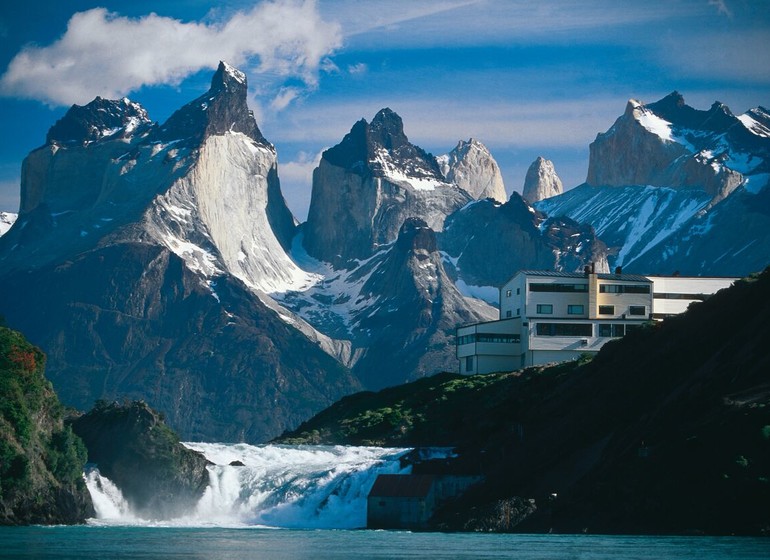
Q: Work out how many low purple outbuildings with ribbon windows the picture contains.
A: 0